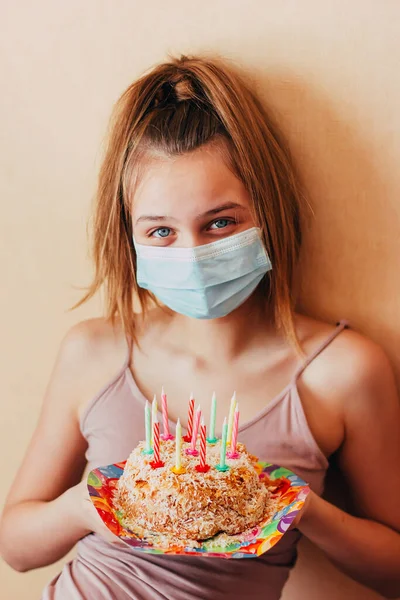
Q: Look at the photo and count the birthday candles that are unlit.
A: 12